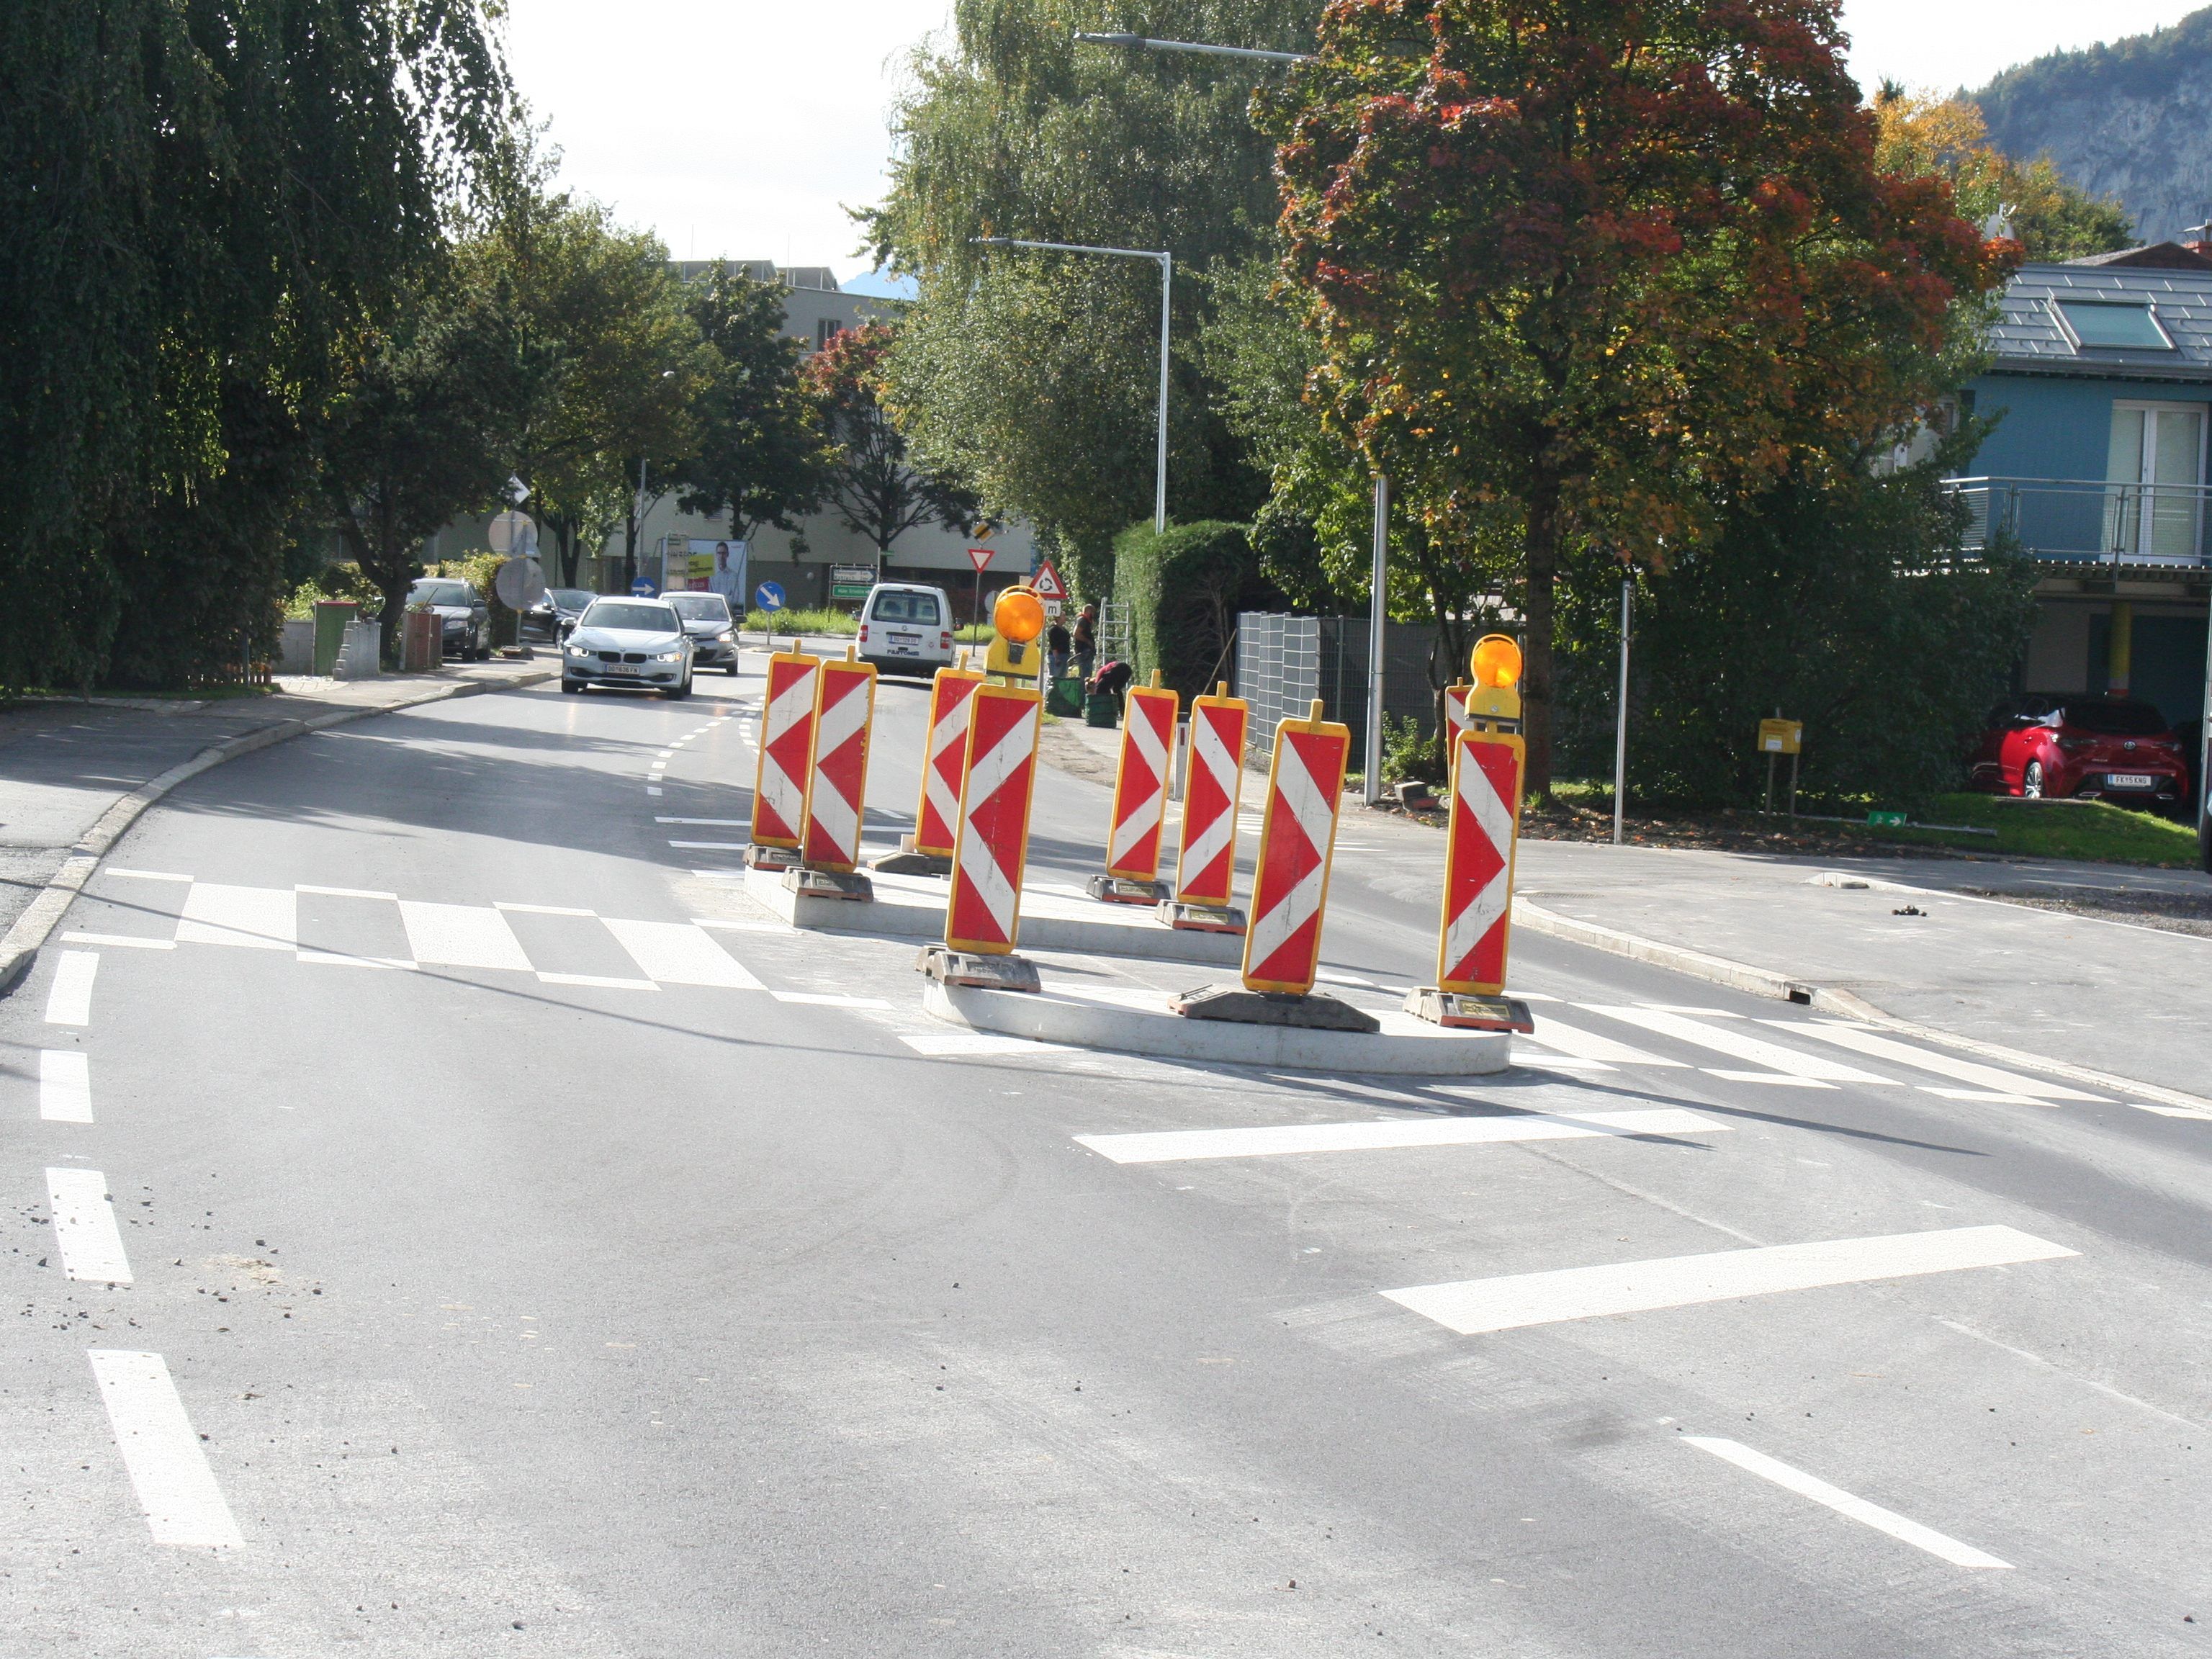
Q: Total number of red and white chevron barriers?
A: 9